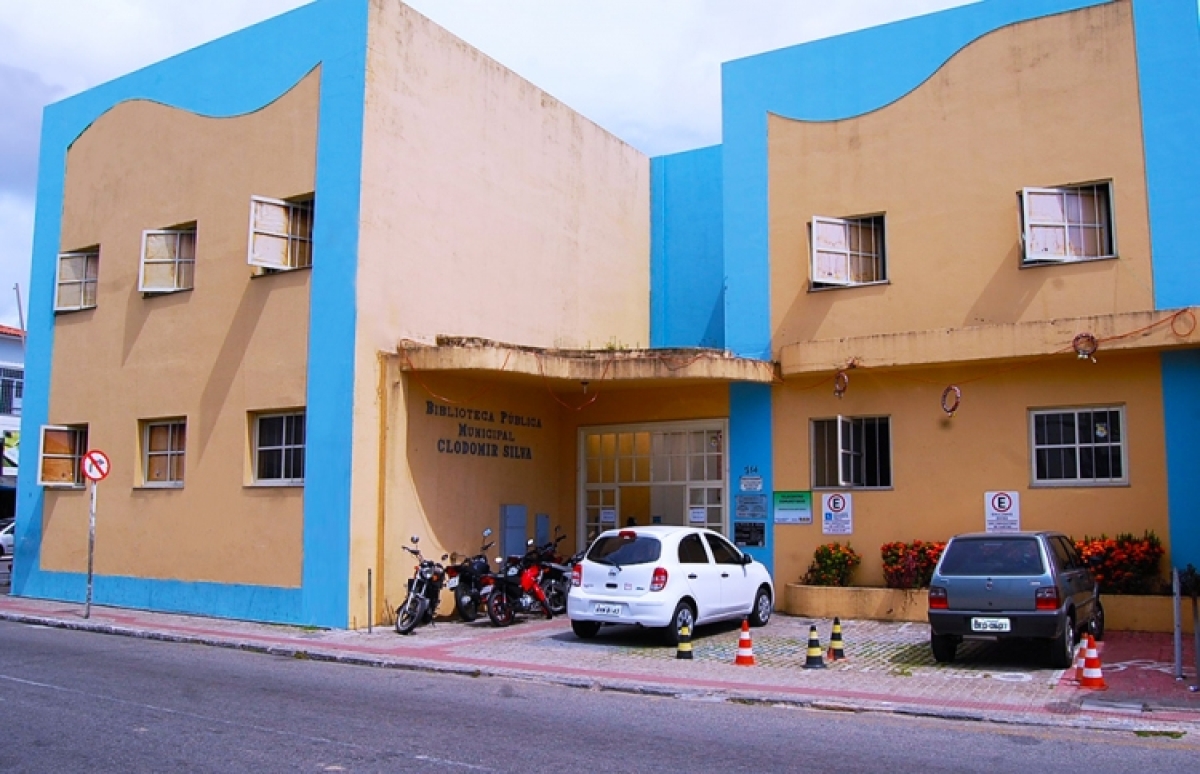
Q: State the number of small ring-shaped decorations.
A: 3